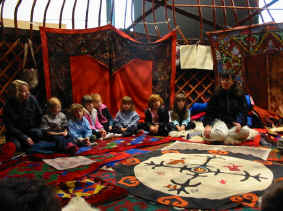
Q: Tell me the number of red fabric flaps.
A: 2